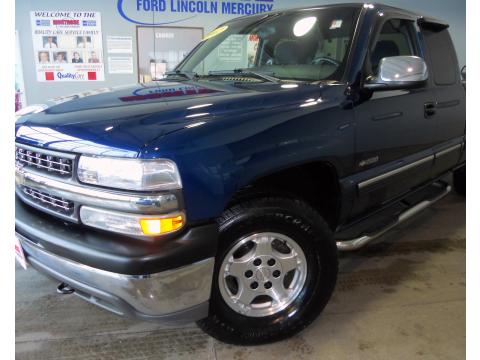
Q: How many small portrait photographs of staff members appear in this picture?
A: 6